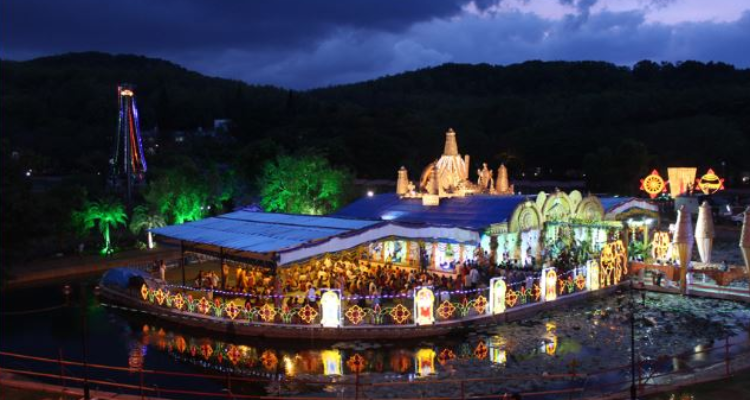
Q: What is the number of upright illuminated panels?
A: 5